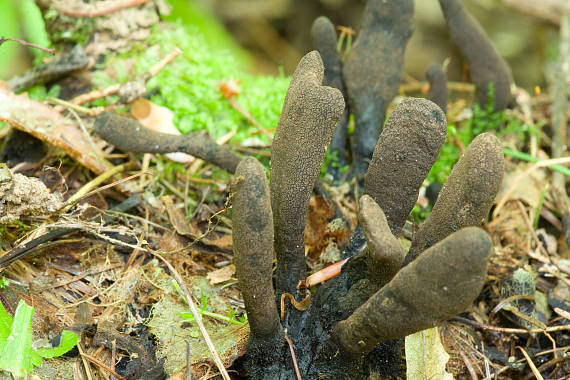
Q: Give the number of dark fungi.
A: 11